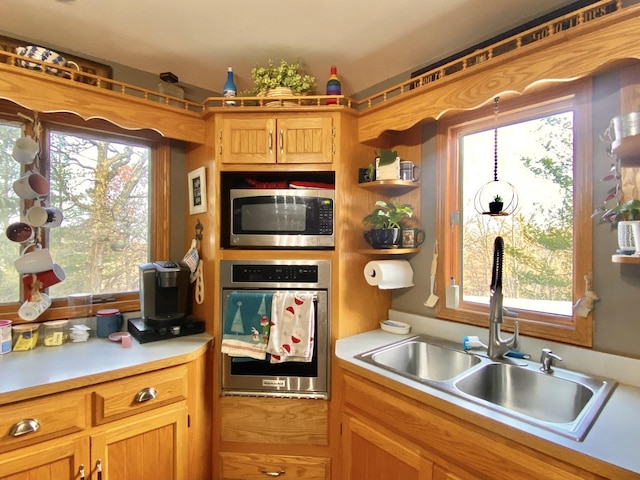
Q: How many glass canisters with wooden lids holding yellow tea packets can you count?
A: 2